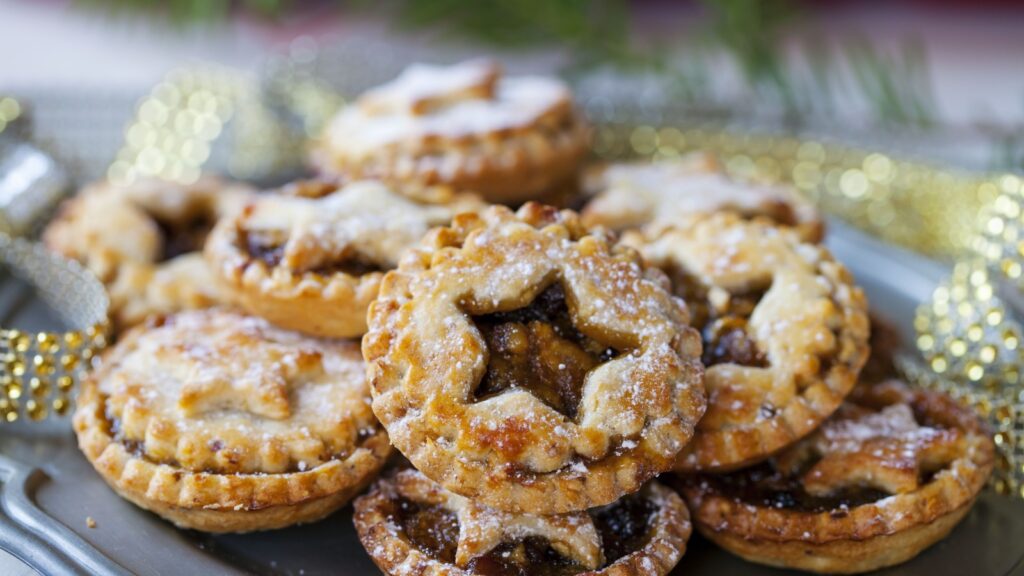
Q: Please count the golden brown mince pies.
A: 9